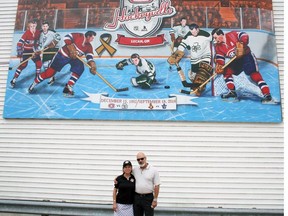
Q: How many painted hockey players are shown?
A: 7